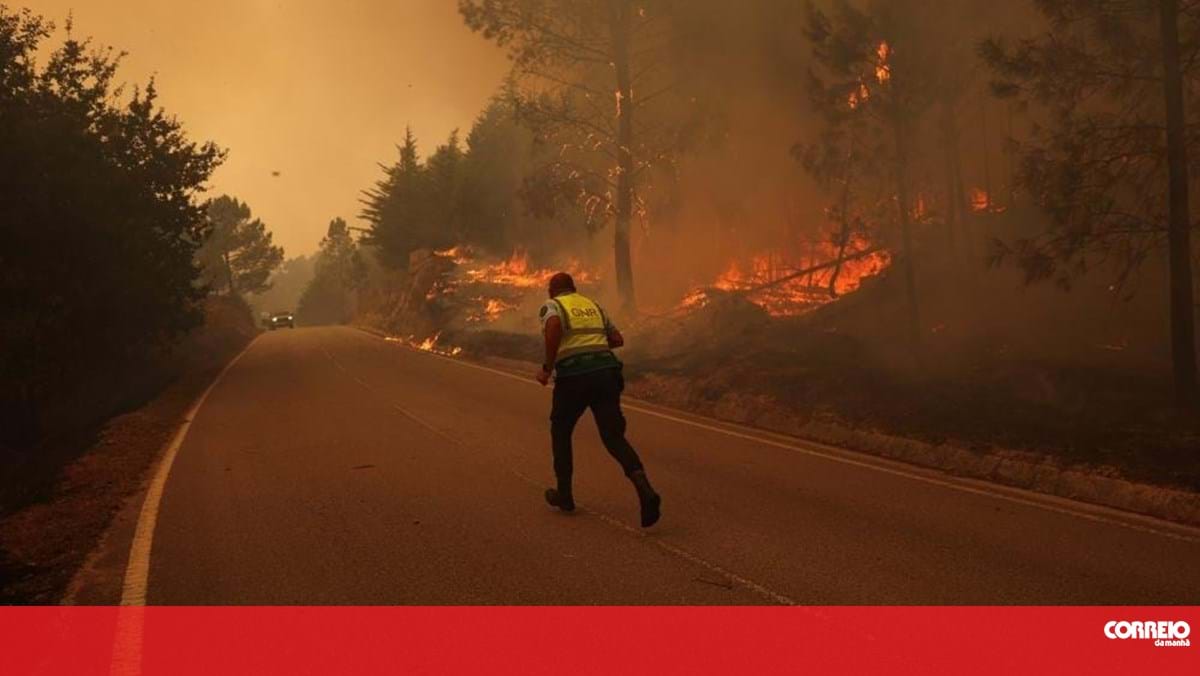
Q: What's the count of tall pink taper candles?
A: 0